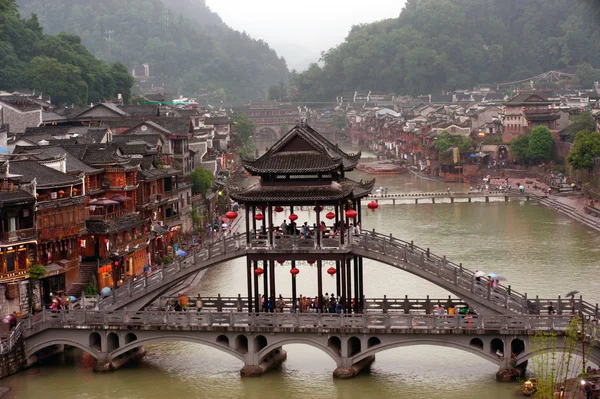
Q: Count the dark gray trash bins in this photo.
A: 0